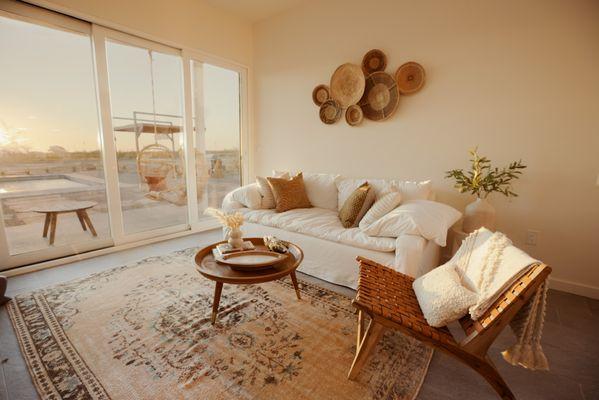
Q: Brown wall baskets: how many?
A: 7